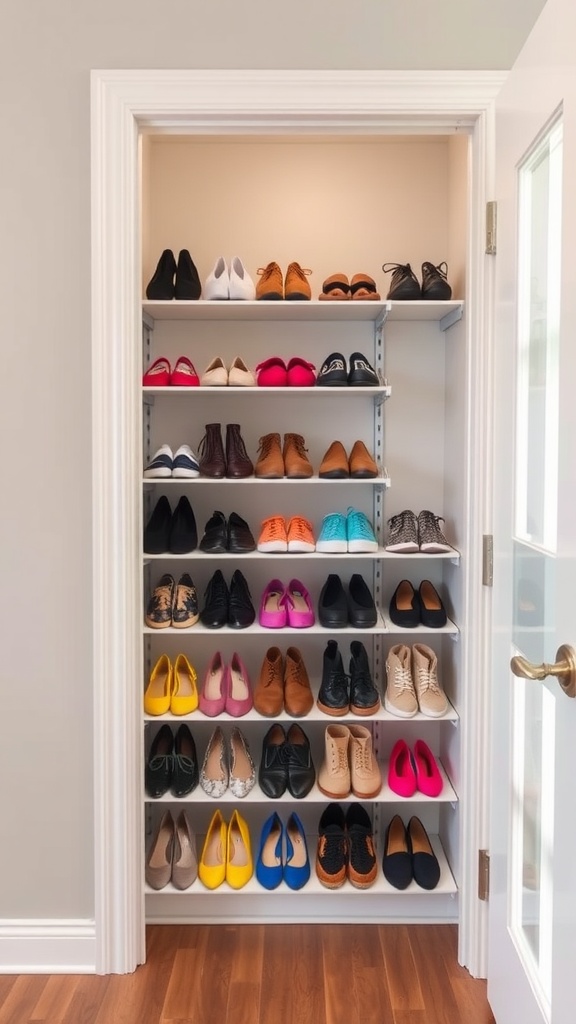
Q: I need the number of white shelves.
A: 8